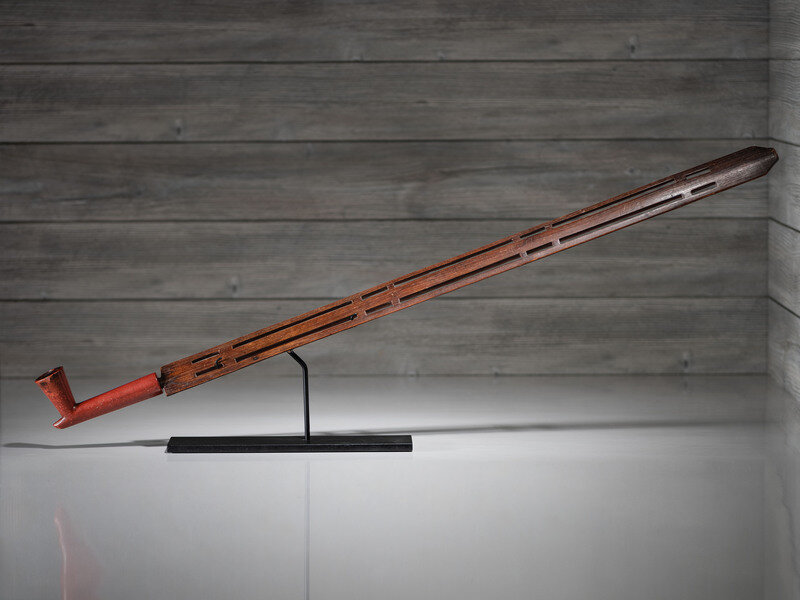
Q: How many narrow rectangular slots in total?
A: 14